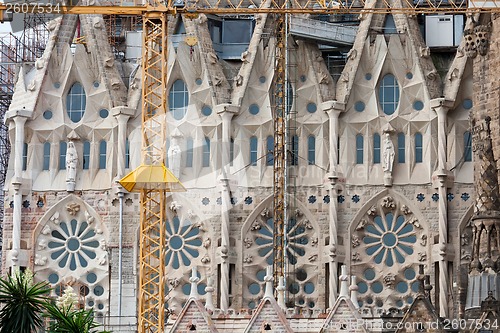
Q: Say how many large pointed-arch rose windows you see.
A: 4